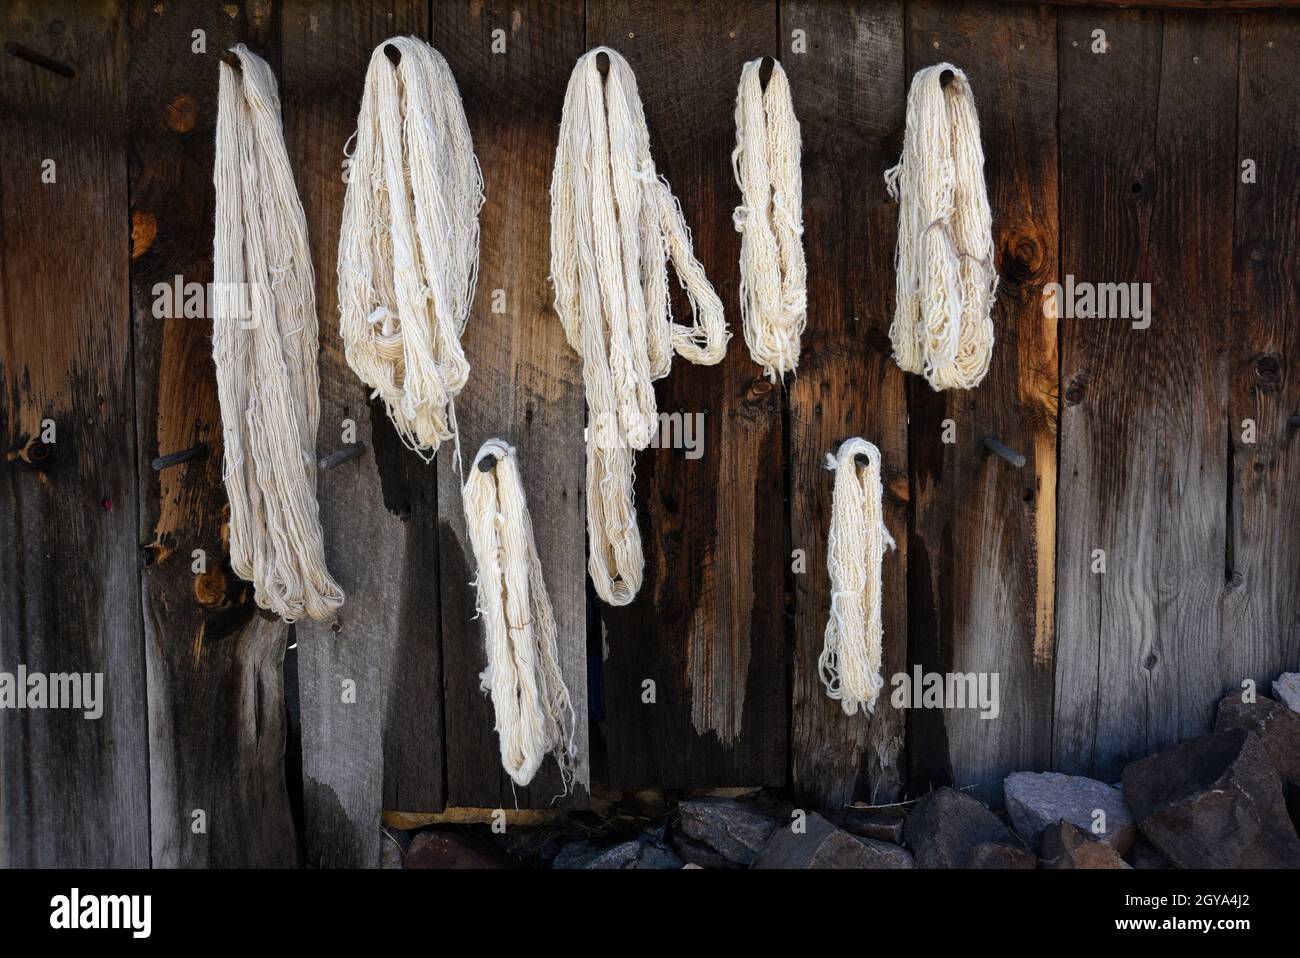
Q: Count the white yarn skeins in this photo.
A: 7